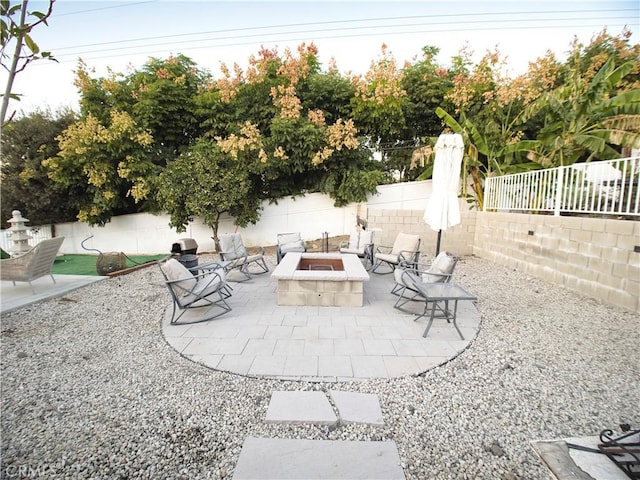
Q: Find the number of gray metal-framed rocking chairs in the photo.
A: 6